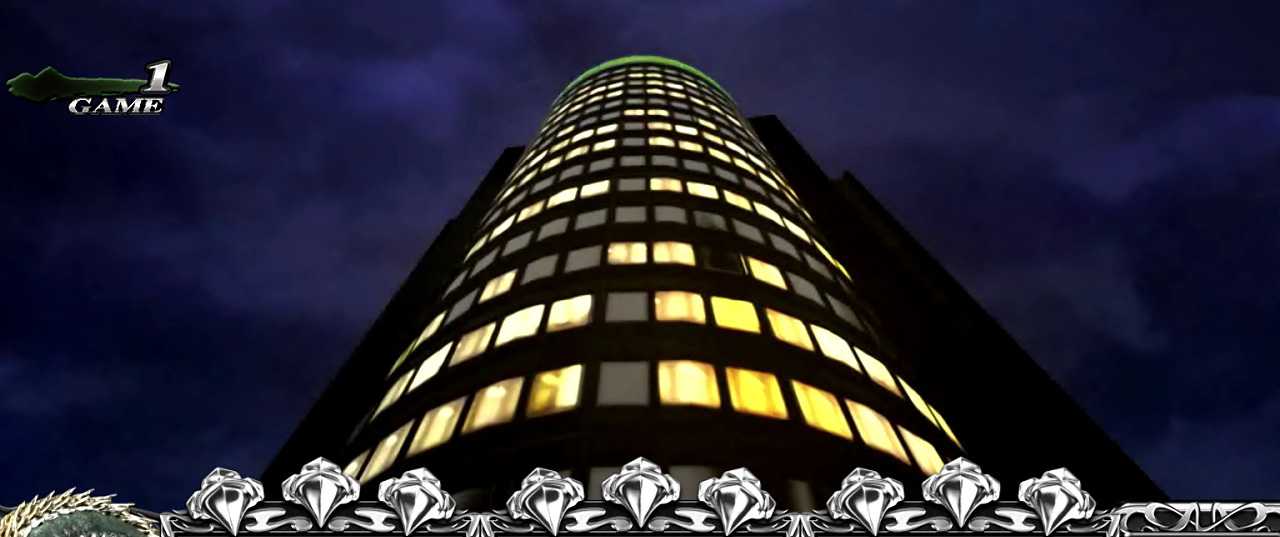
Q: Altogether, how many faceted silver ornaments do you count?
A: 9